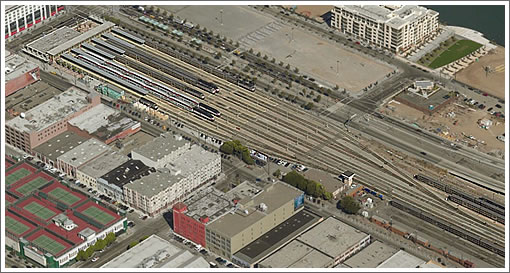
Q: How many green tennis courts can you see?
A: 7